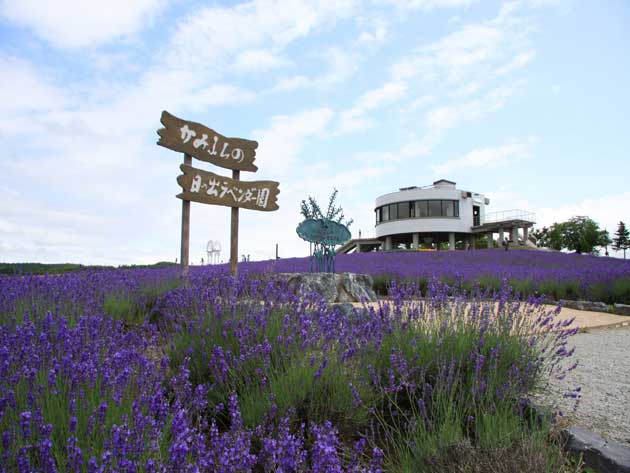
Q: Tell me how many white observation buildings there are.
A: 1